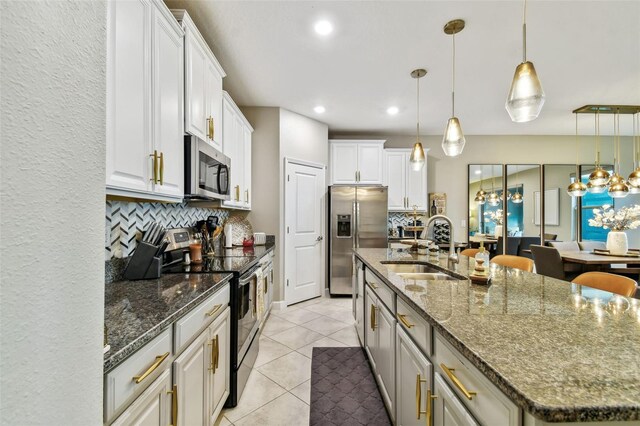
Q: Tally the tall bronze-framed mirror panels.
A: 4